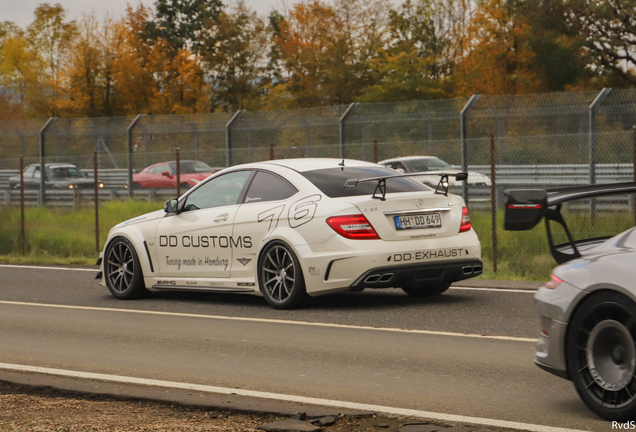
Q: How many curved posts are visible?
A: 6